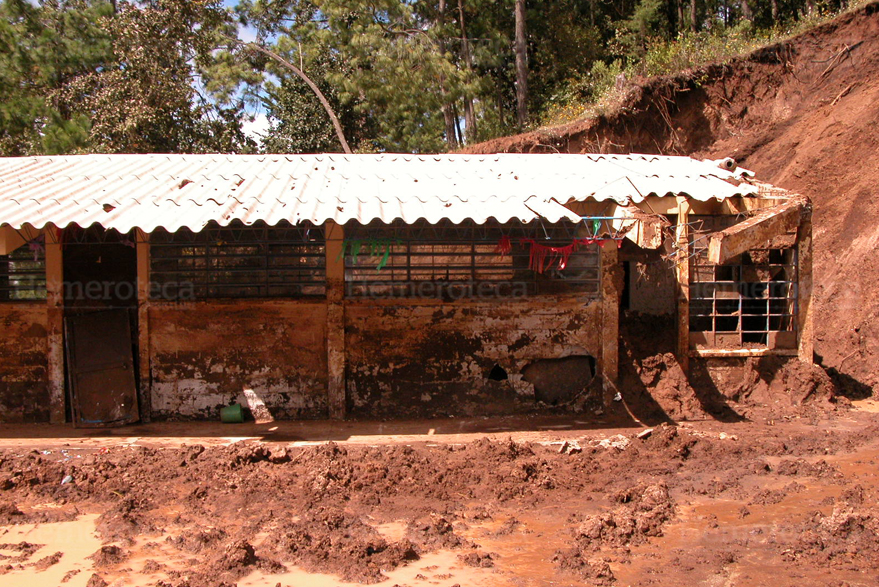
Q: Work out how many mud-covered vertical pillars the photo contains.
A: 6